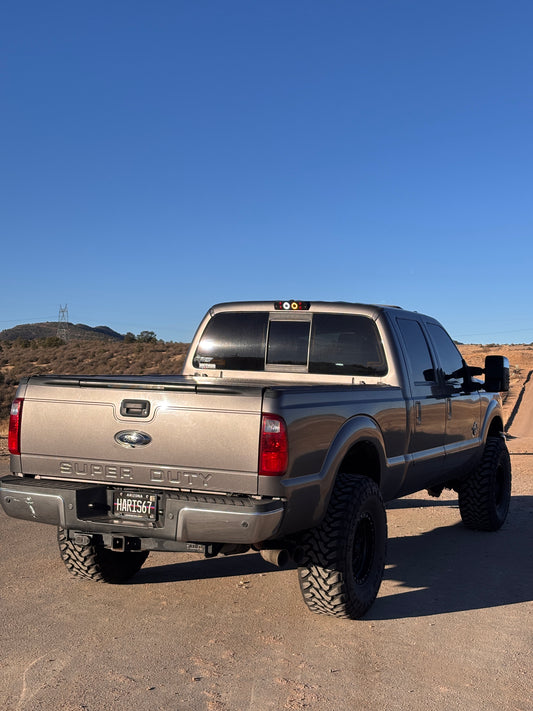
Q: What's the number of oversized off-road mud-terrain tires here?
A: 3